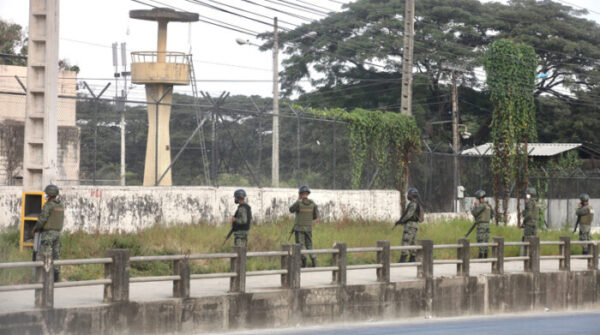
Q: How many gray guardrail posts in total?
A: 13